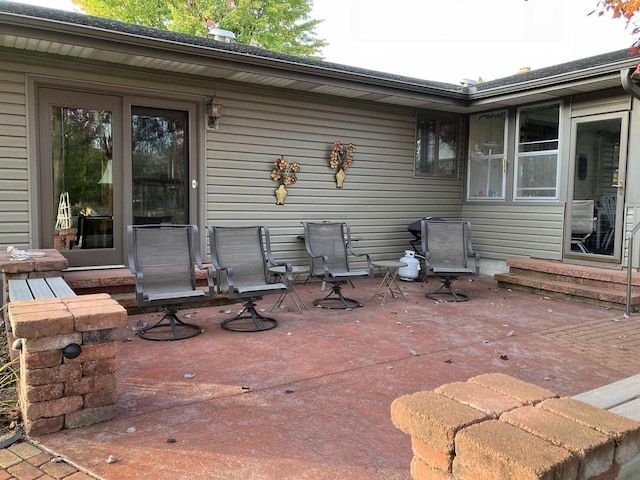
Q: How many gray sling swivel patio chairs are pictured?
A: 4